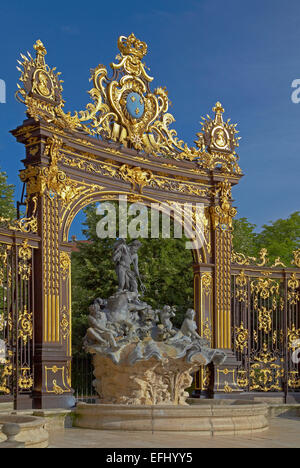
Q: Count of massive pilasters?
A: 2